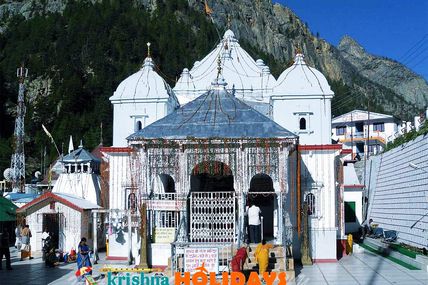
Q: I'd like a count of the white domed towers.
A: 3